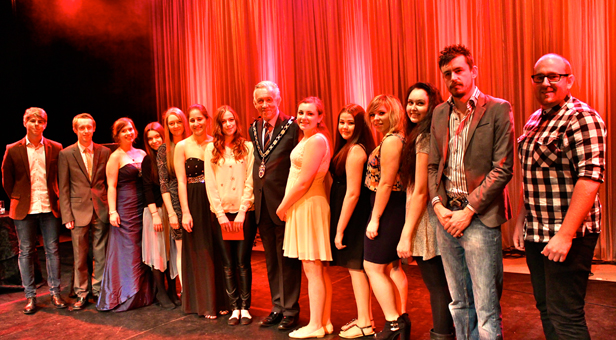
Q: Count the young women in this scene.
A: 9